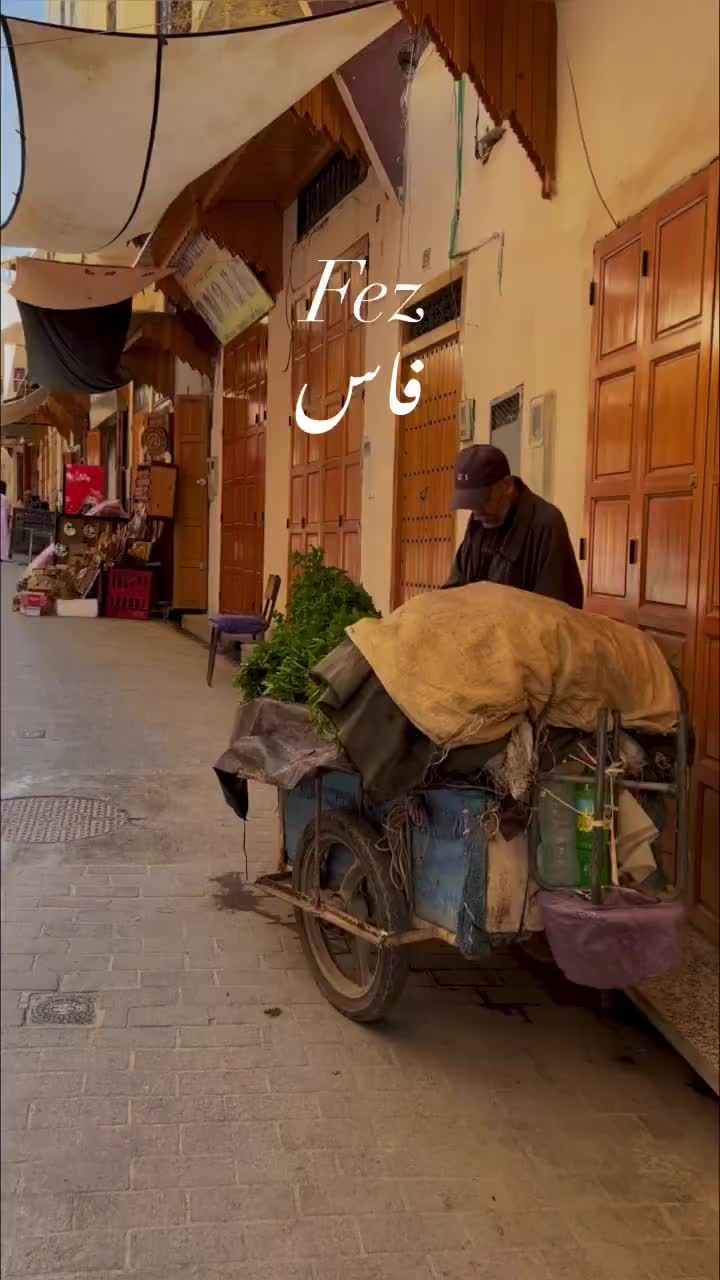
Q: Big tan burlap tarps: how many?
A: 1